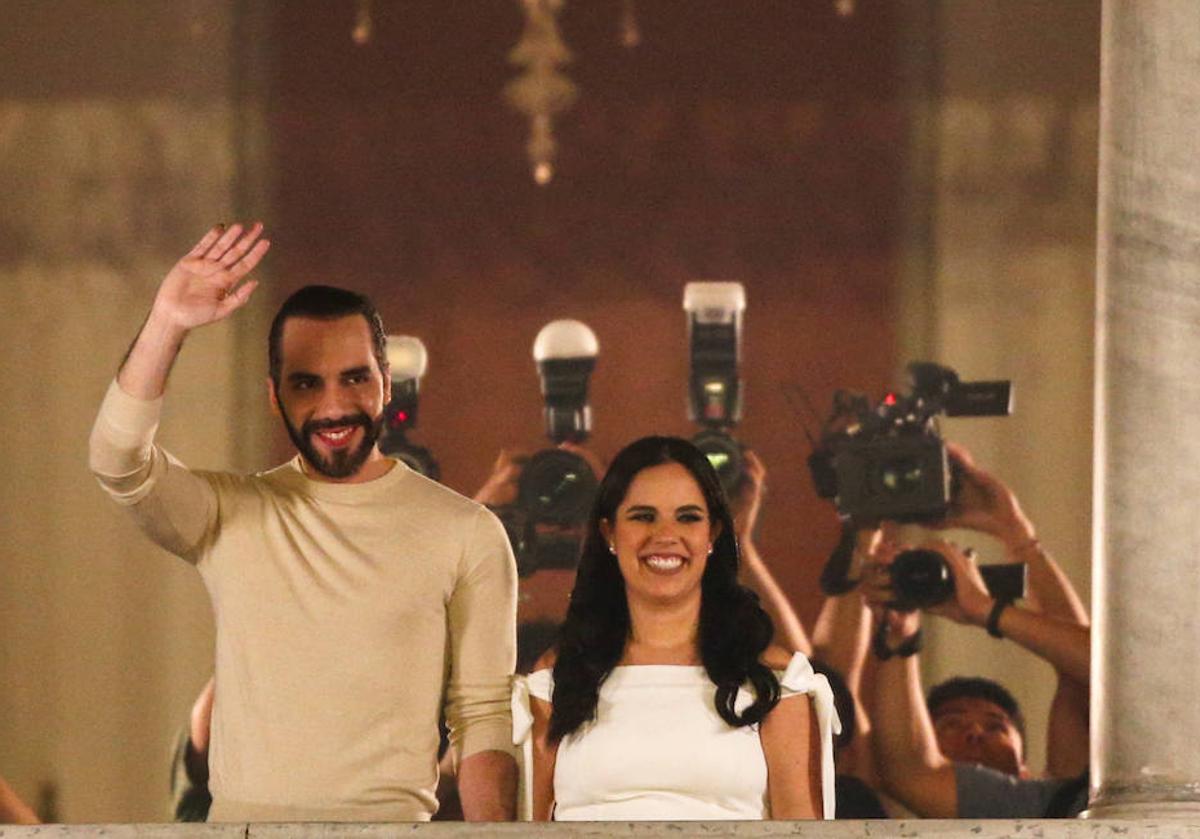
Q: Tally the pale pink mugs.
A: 0